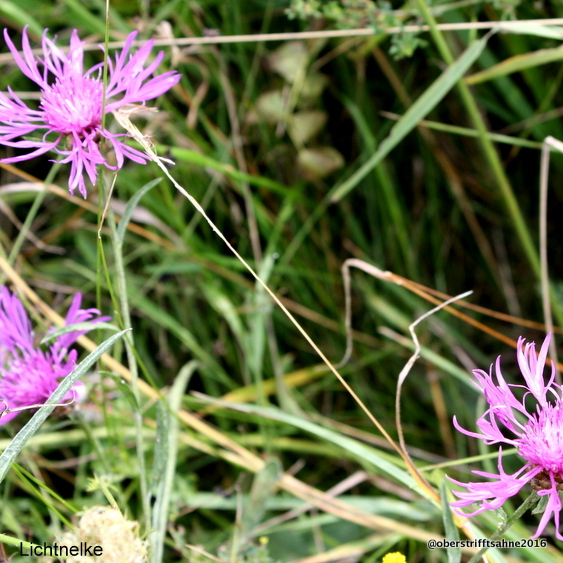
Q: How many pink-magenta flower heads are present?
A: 3